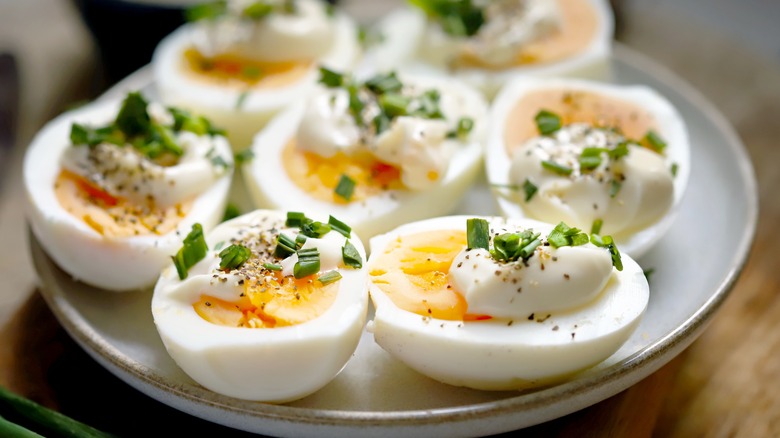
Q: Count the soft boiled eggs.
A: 7